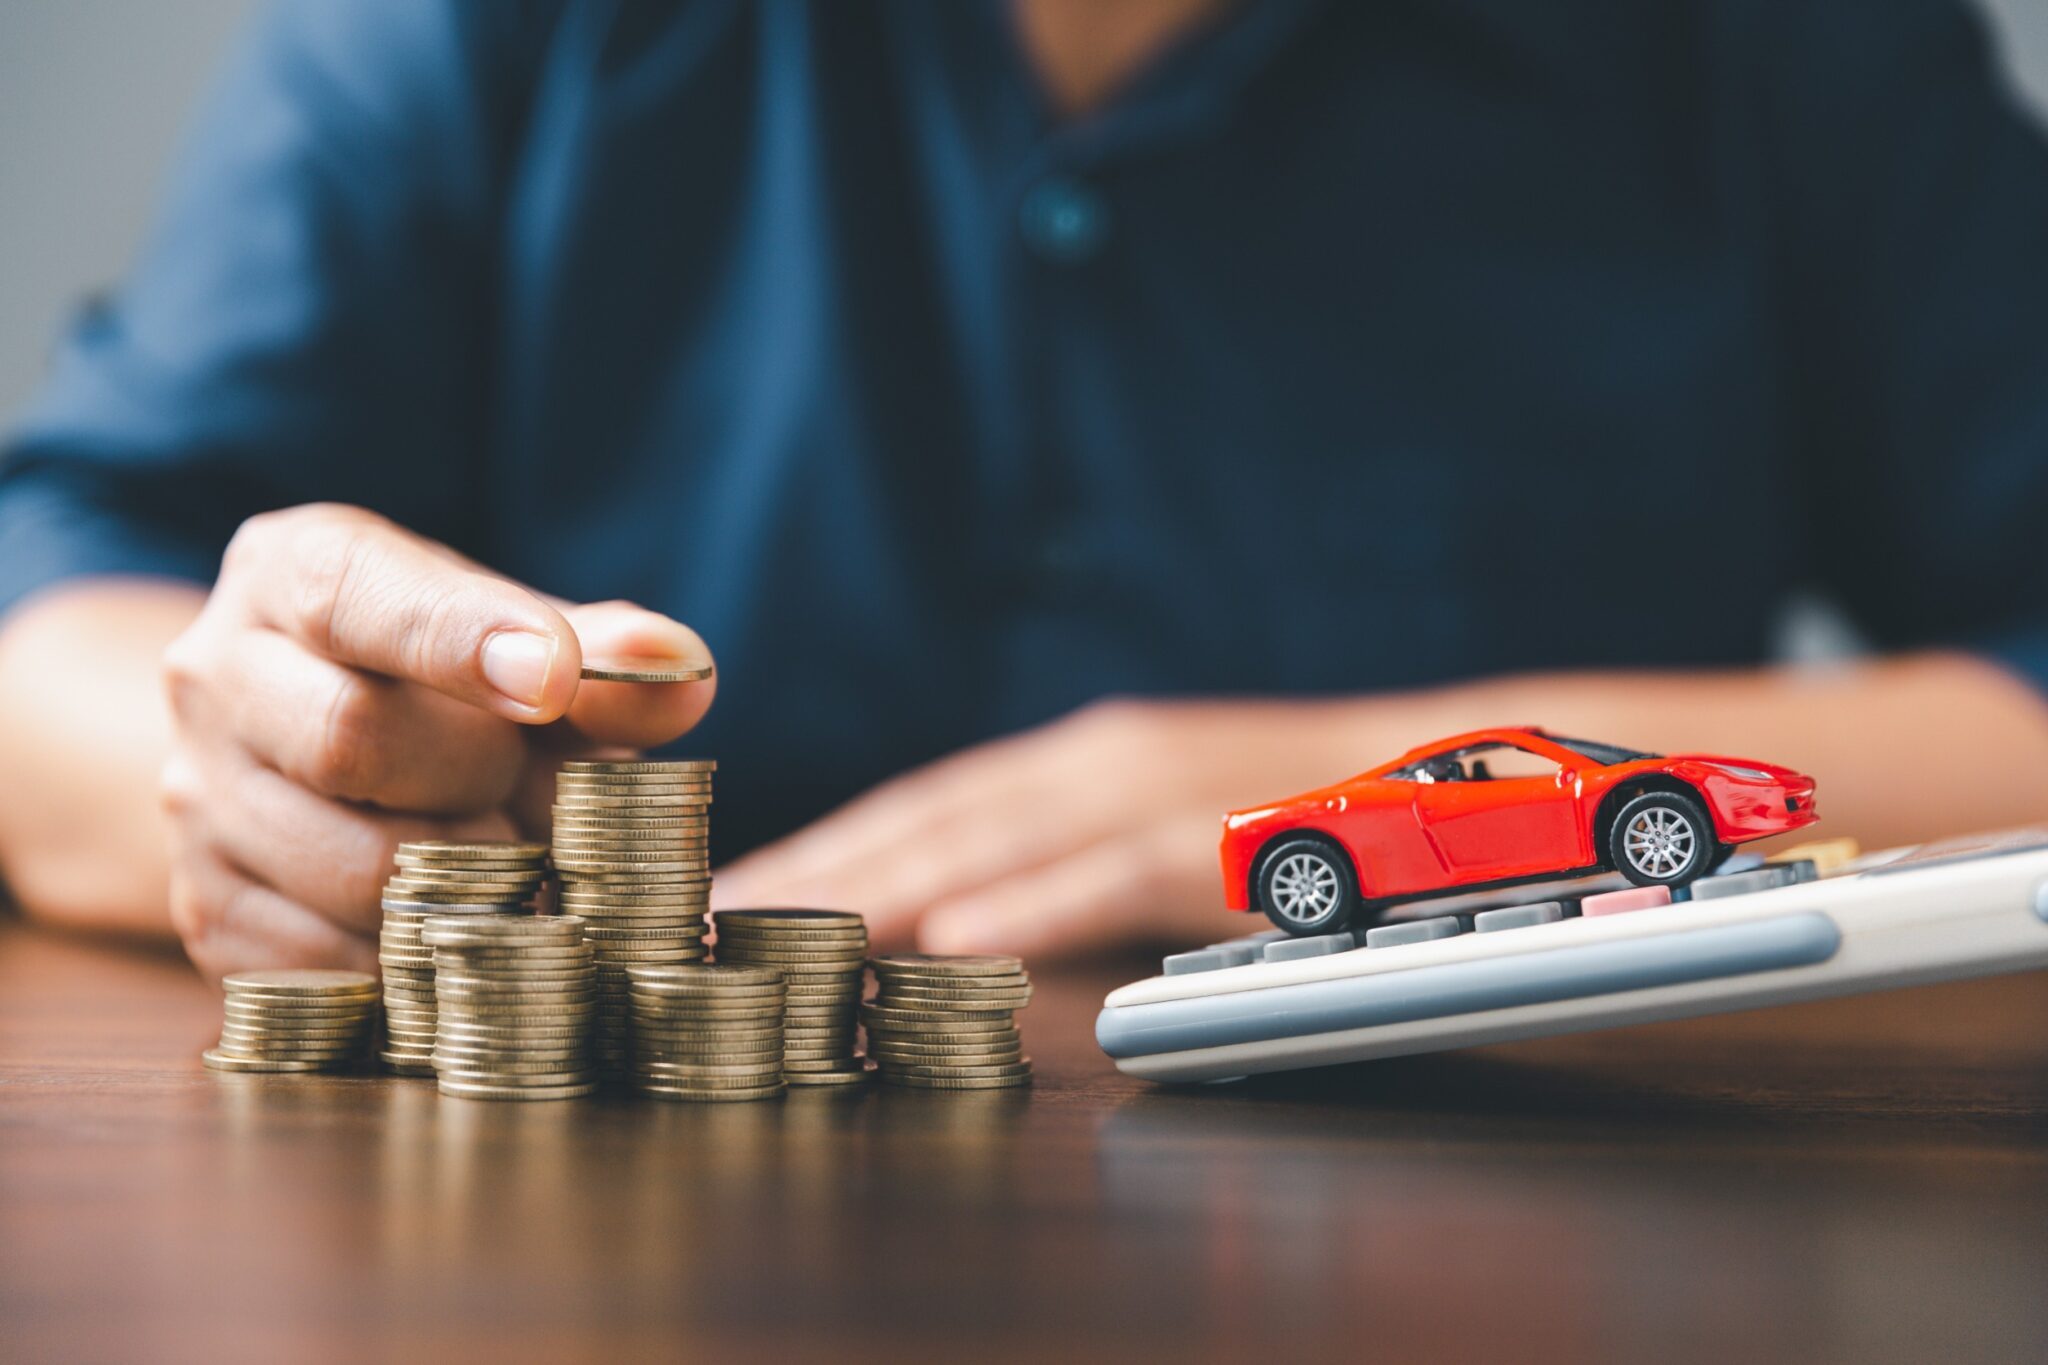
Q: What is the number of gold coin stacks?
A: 7